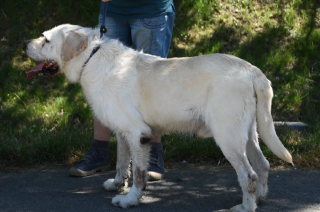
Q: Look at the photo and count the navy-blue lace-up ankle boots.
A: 2